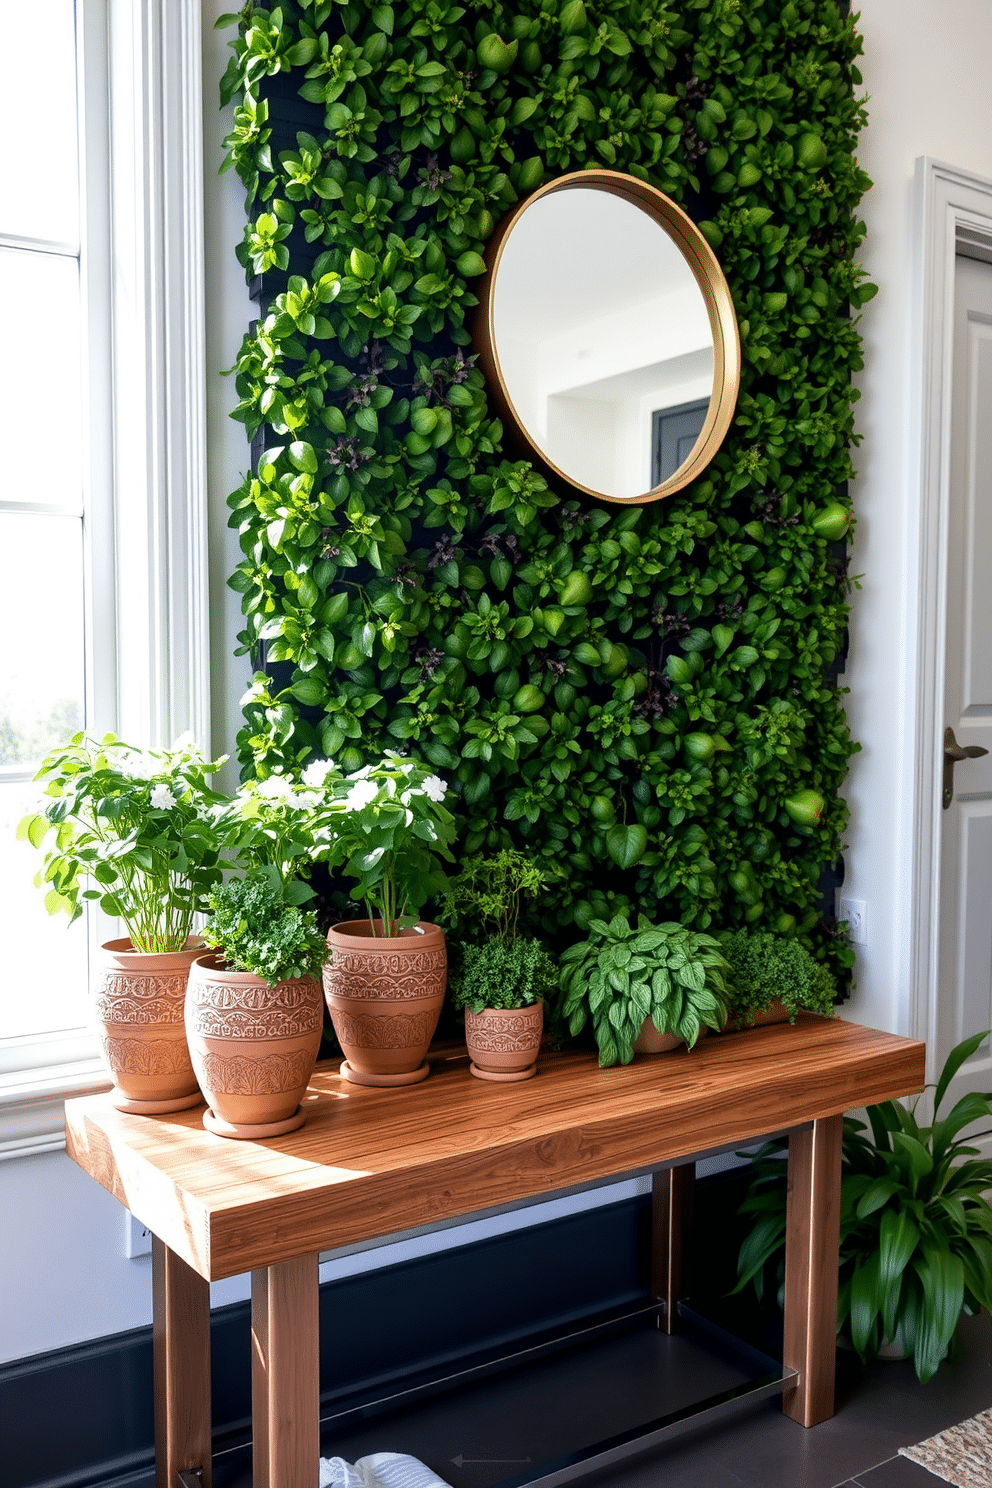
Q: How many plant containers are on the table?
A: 6